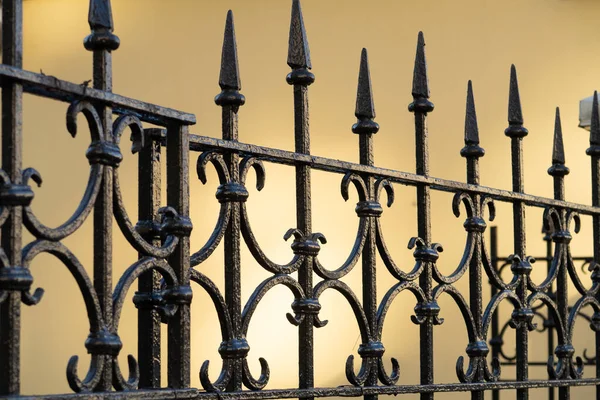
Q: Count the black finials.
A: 9